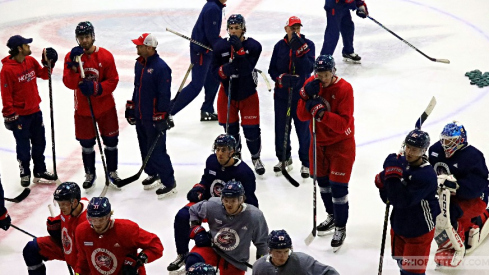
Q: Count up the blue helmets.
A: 11